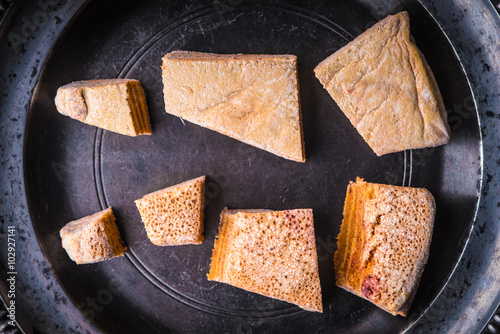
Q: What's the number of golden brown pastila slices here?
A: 7